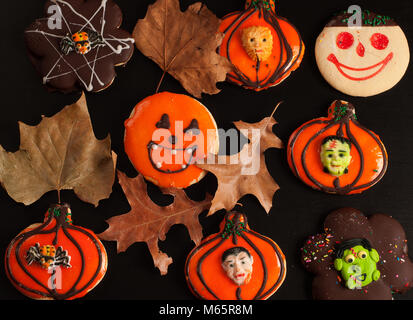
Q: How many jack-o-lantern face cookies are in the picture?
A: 1